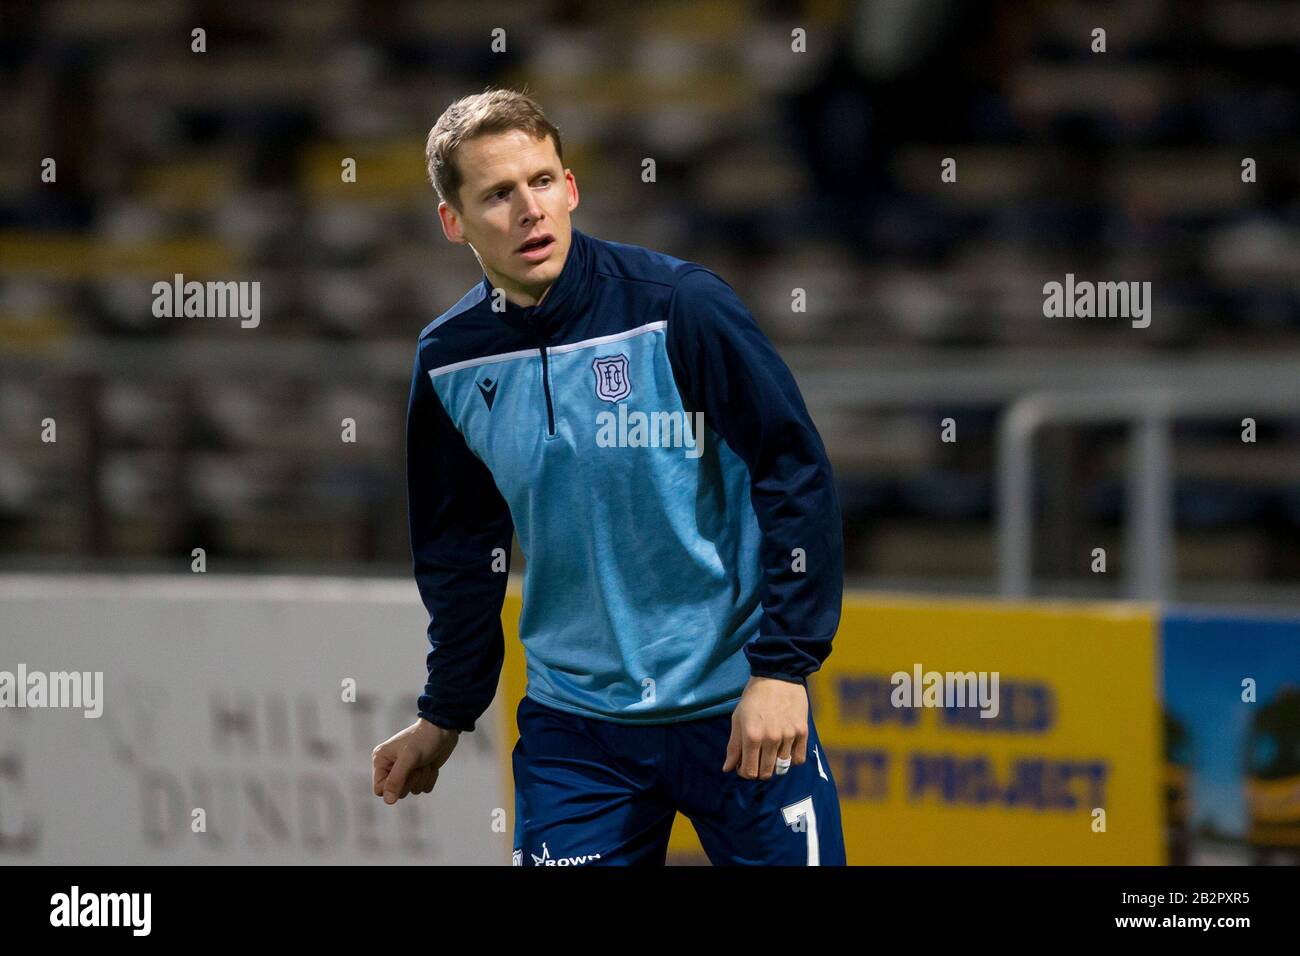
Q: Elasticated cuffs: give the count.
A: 2